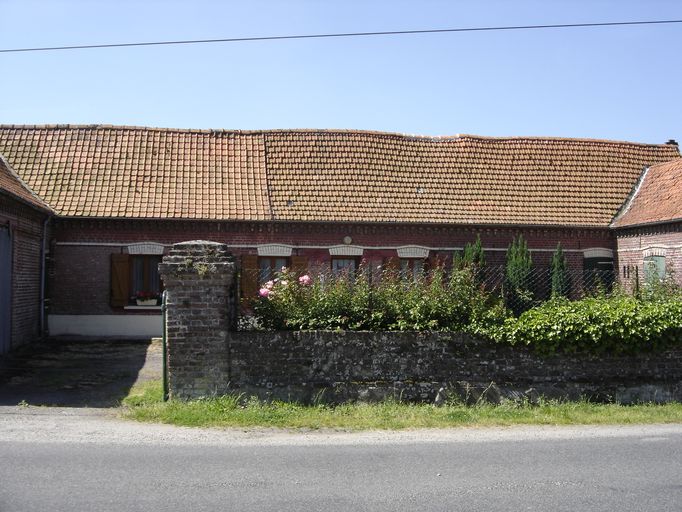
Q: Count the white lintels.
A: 6